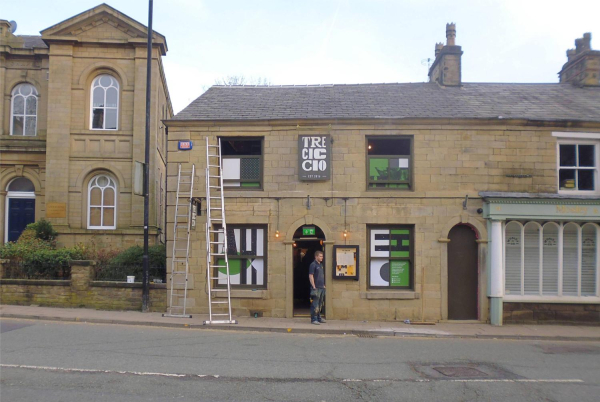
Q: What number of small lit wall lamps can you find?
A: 2